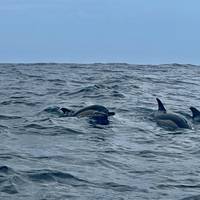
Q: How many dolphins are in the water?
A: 4